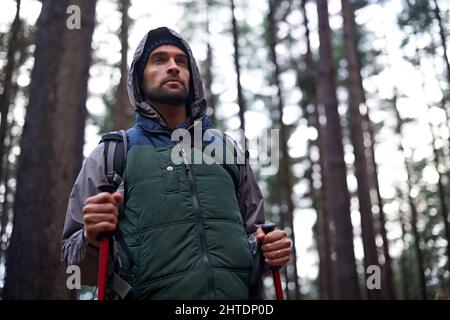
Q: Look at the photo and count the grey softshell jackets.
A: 1